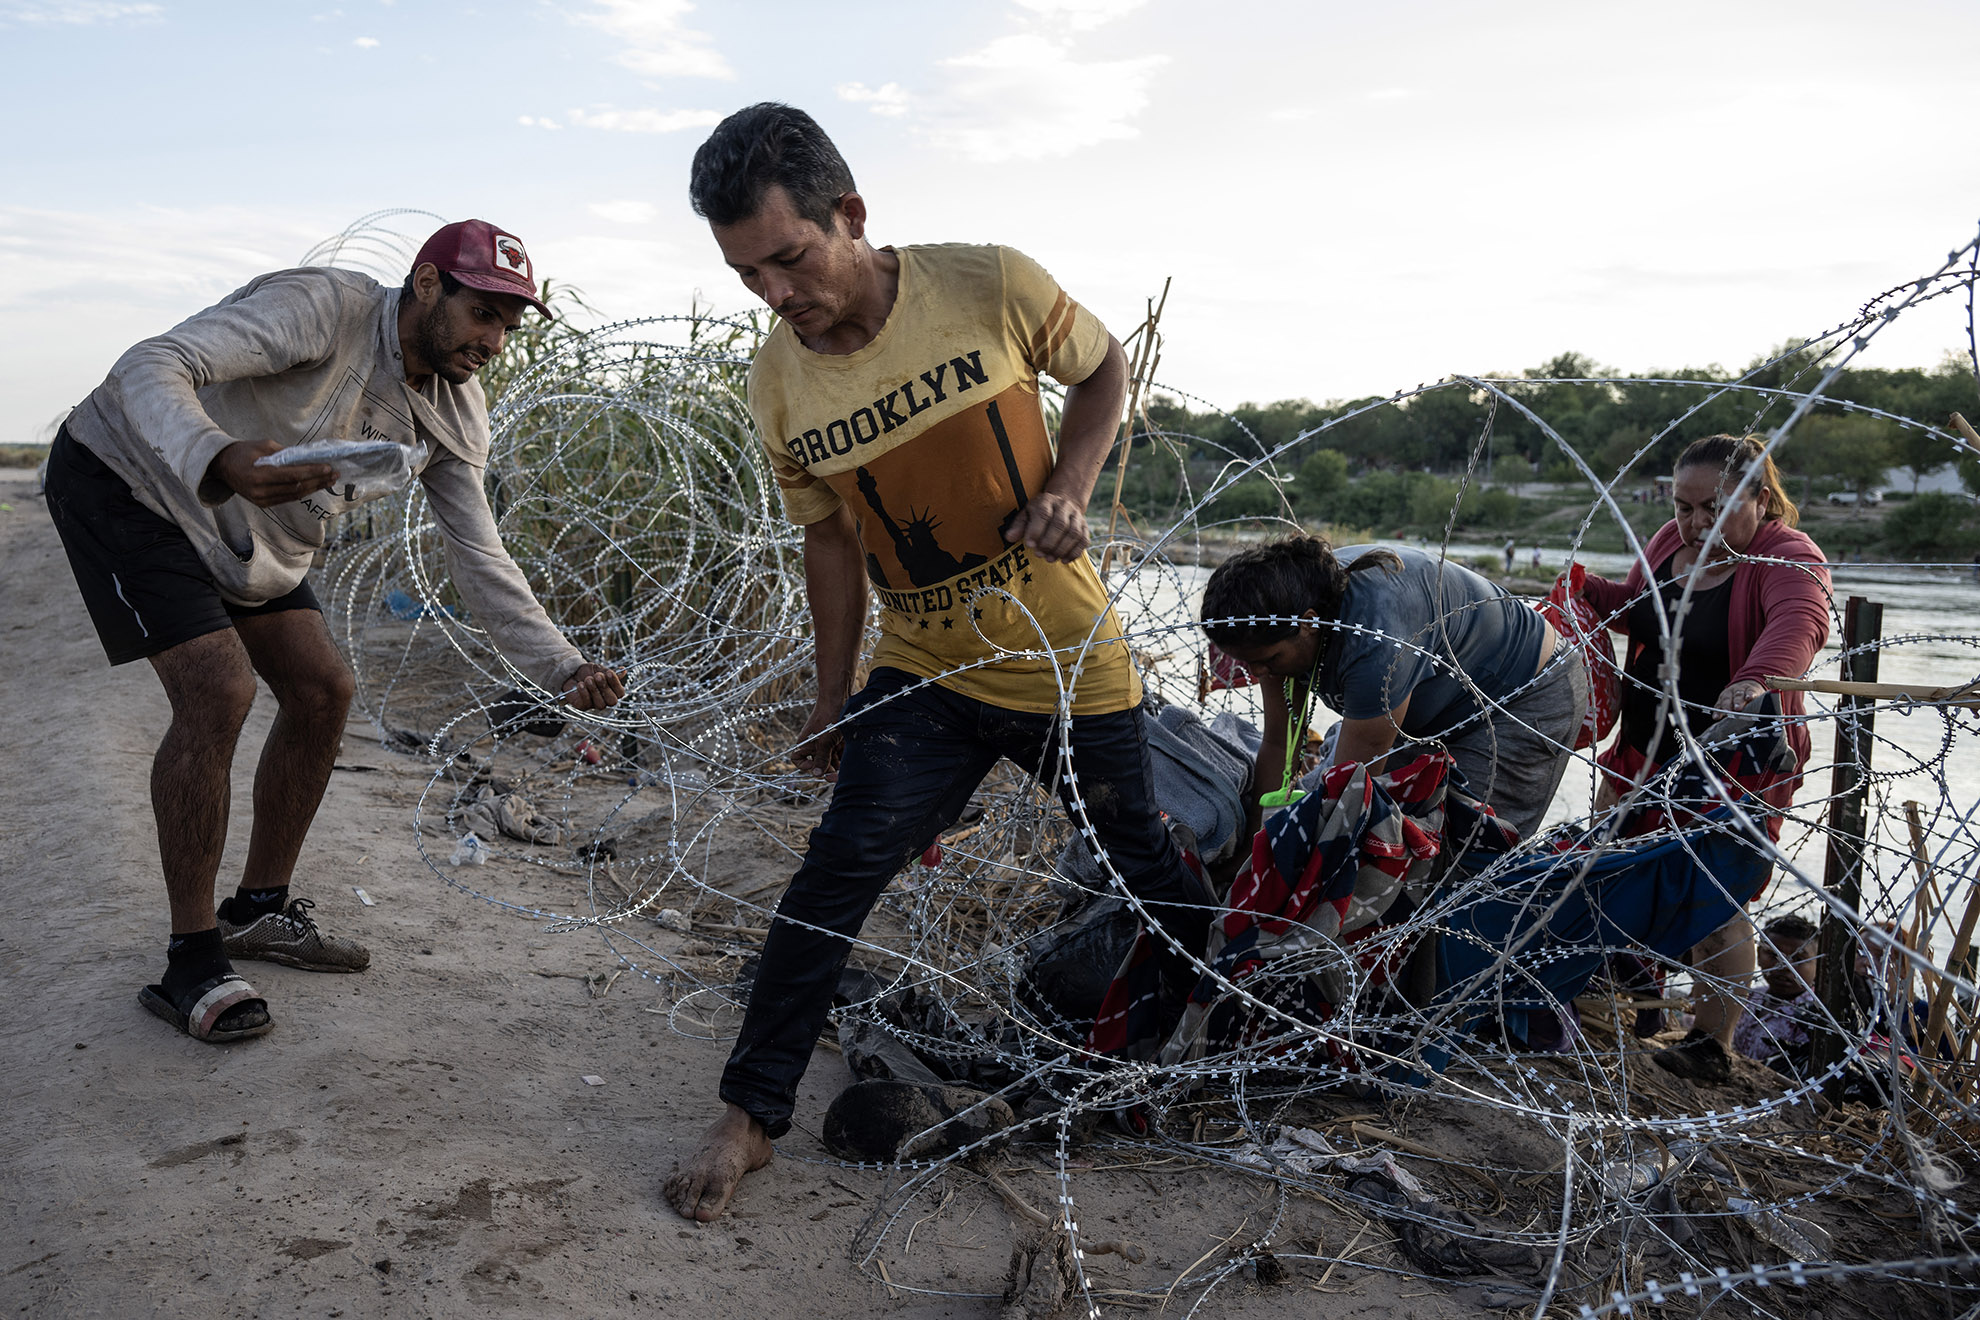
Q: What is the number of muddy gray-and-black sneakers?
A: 1